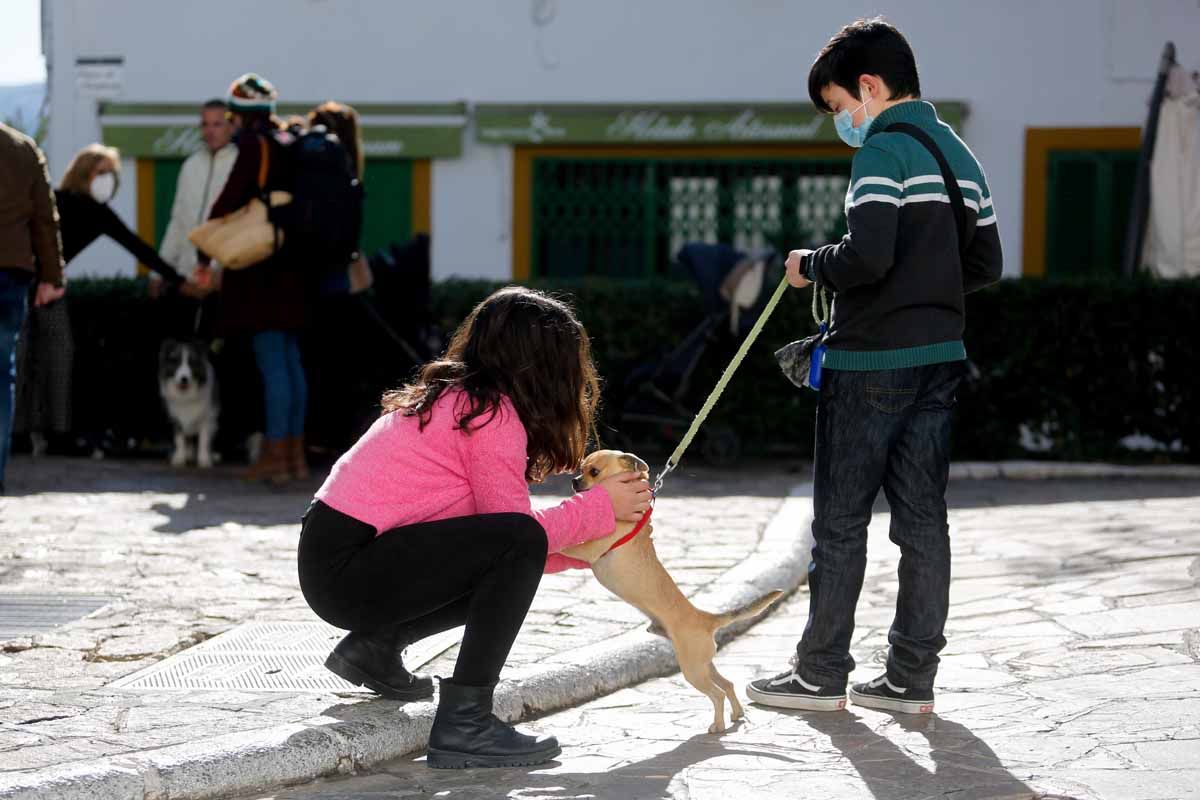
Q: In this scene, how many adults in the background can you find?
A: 5